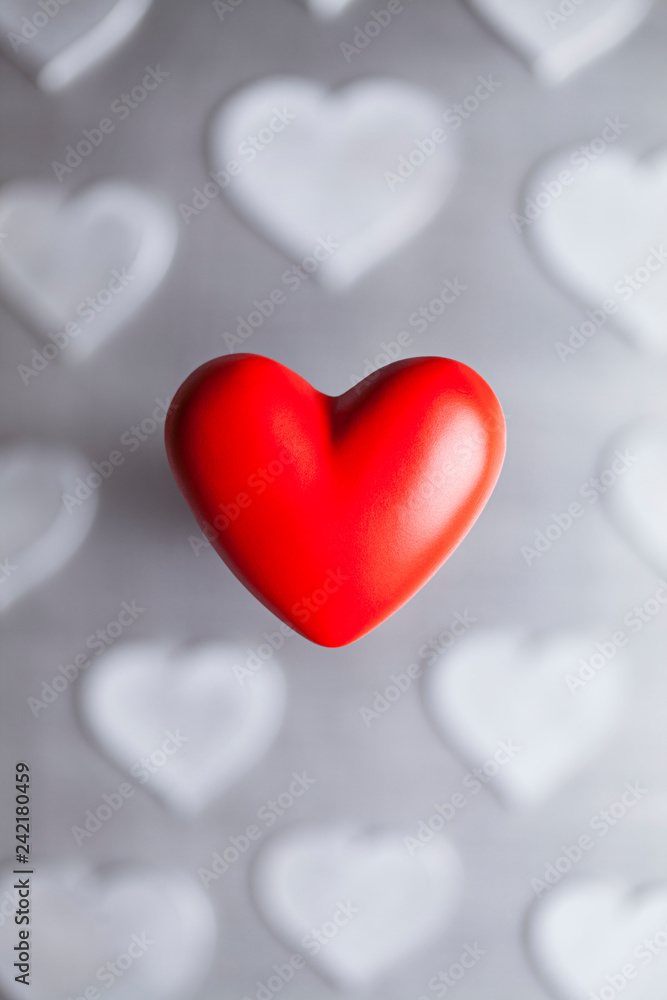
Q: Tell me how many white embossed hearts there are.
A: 13